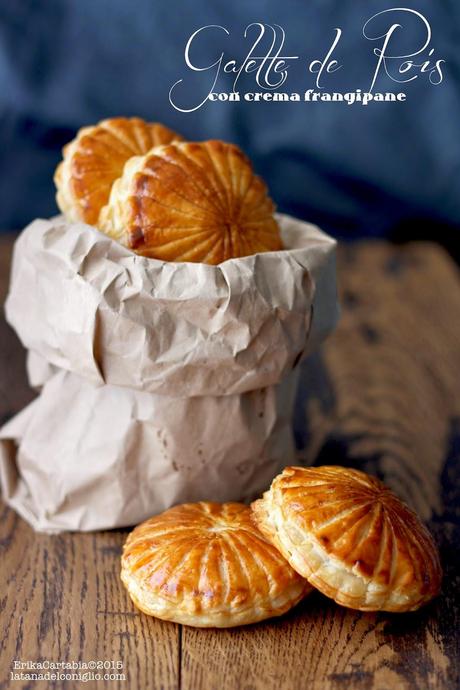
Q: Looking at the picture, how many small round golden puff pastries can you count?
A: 4